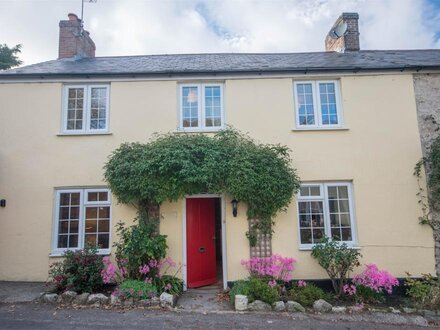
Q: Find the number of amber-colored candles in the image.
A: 0